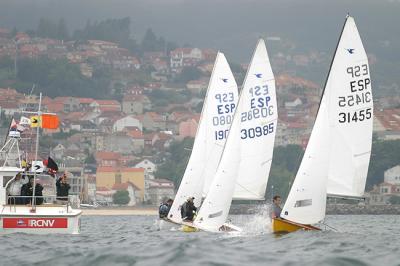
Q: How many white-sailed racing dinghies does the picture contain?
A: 3